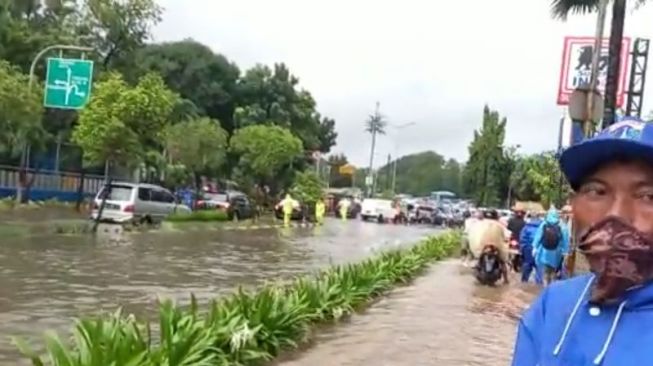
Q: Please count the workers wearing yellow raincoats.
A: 3